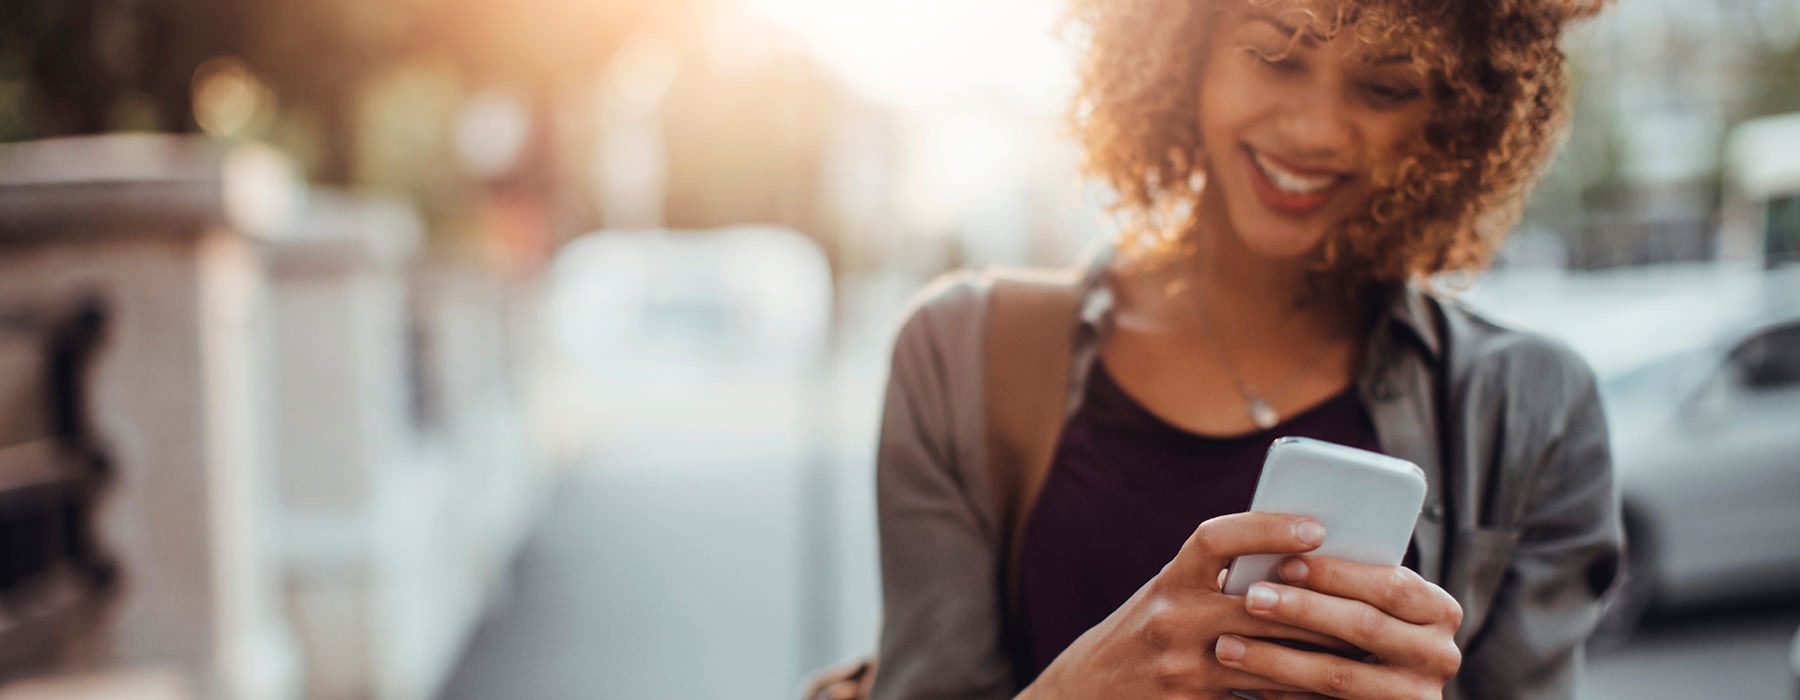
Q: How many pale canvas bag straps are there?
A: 0